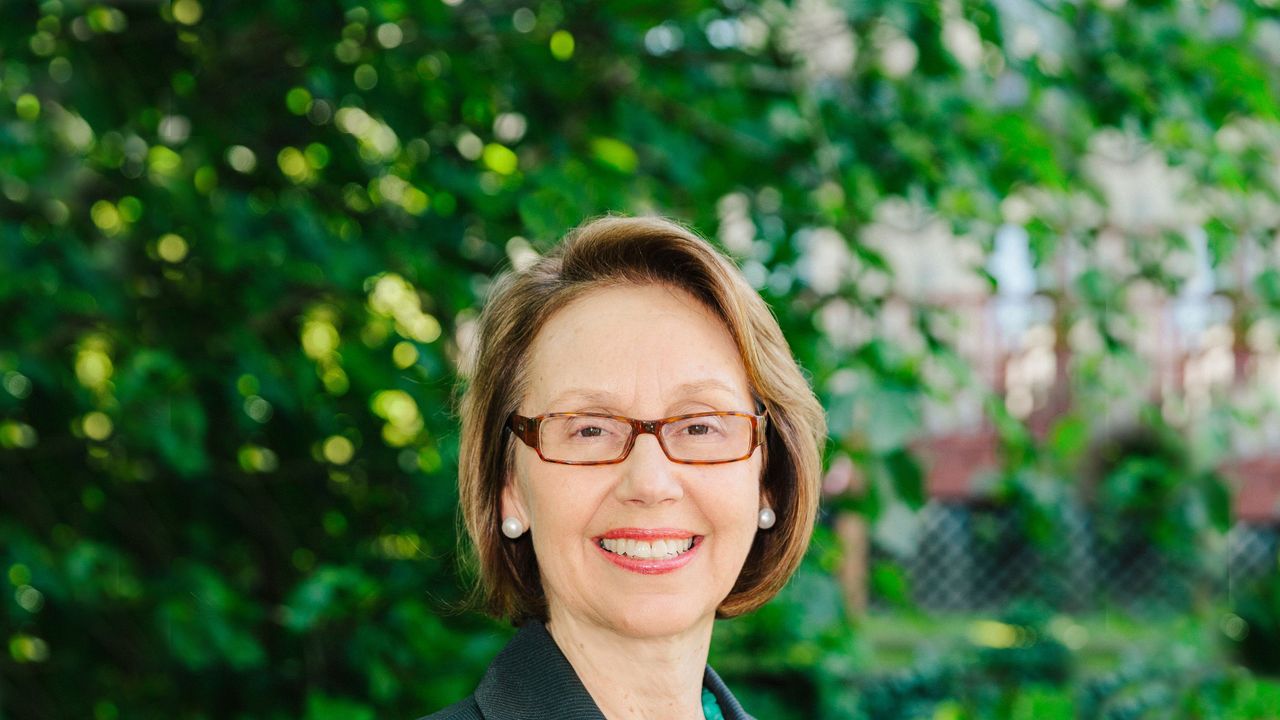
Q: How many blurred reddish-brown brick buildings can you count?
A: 1